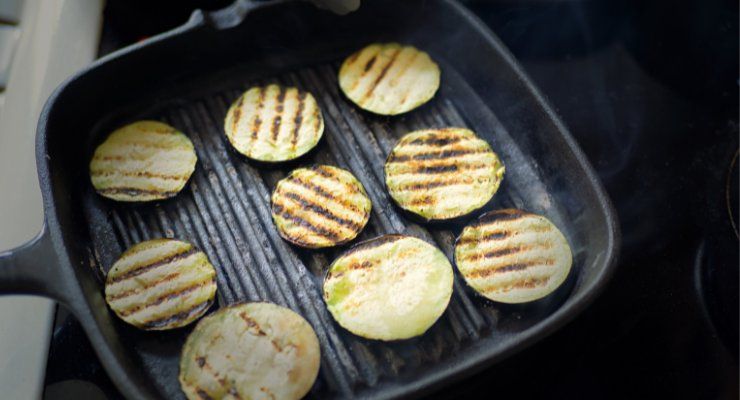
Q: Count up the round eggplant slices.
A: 9